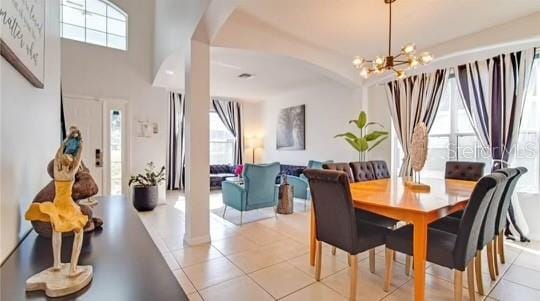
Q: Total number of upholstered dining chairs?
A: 8